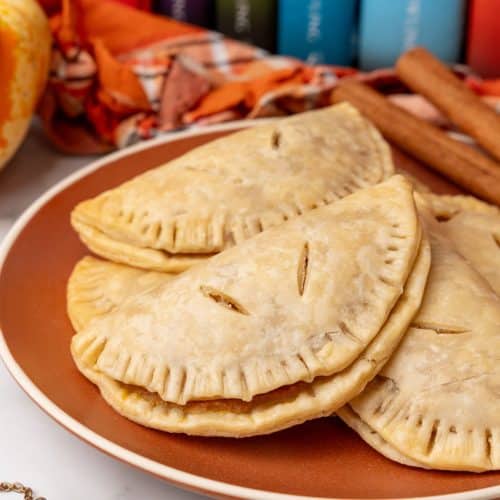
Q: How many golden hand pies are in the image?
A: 5